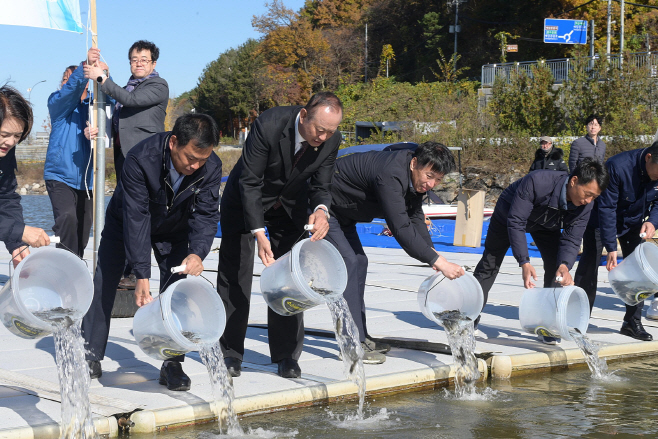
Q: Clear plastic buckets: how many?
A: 6